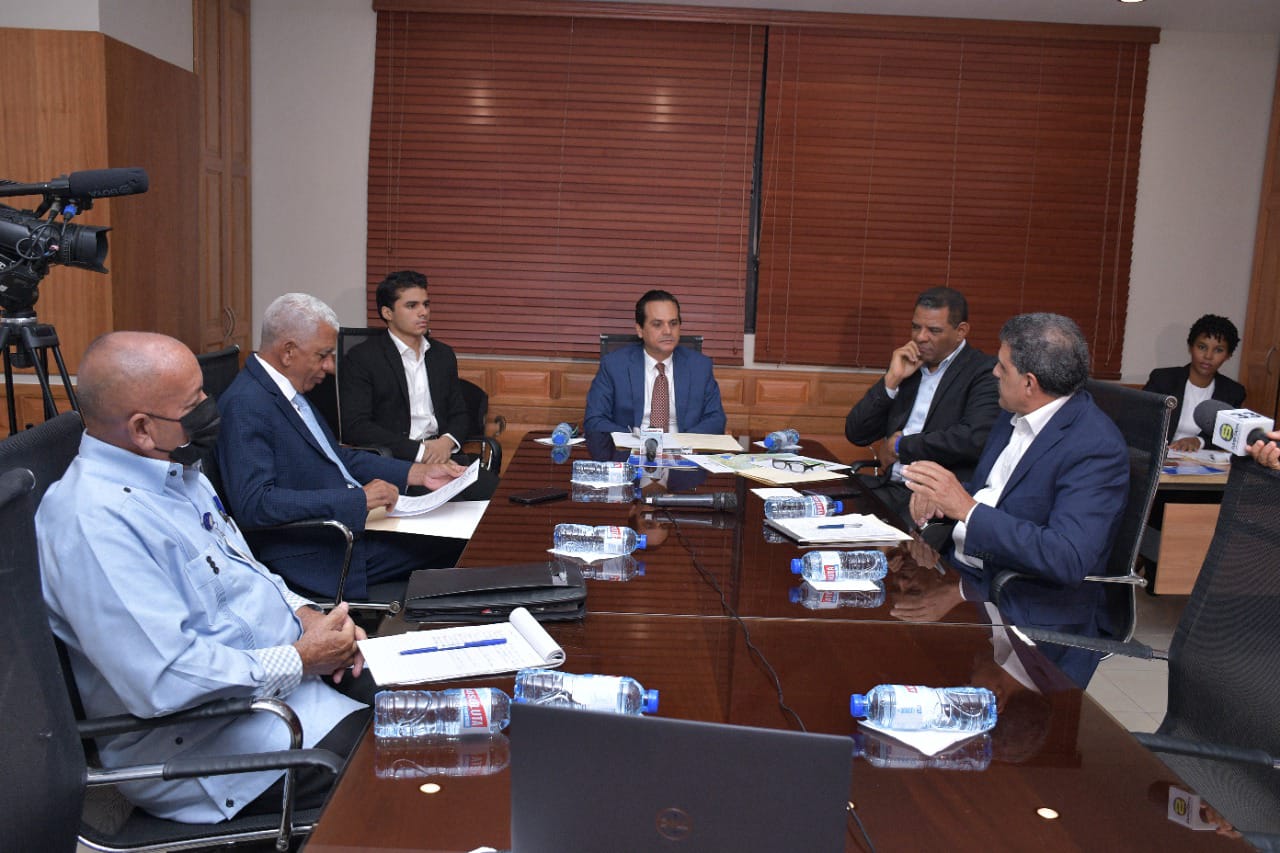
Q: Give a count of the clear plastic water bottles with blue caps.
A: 9